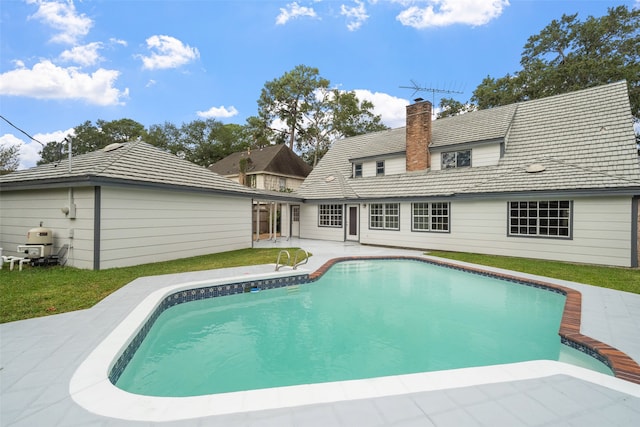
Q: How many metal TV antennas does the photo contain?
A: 1